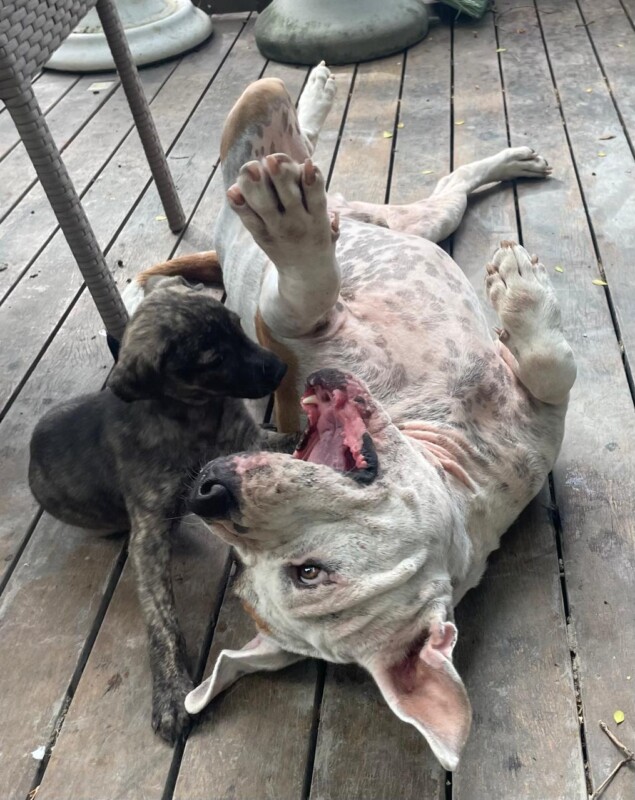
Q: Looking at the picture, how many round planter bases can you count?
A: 2